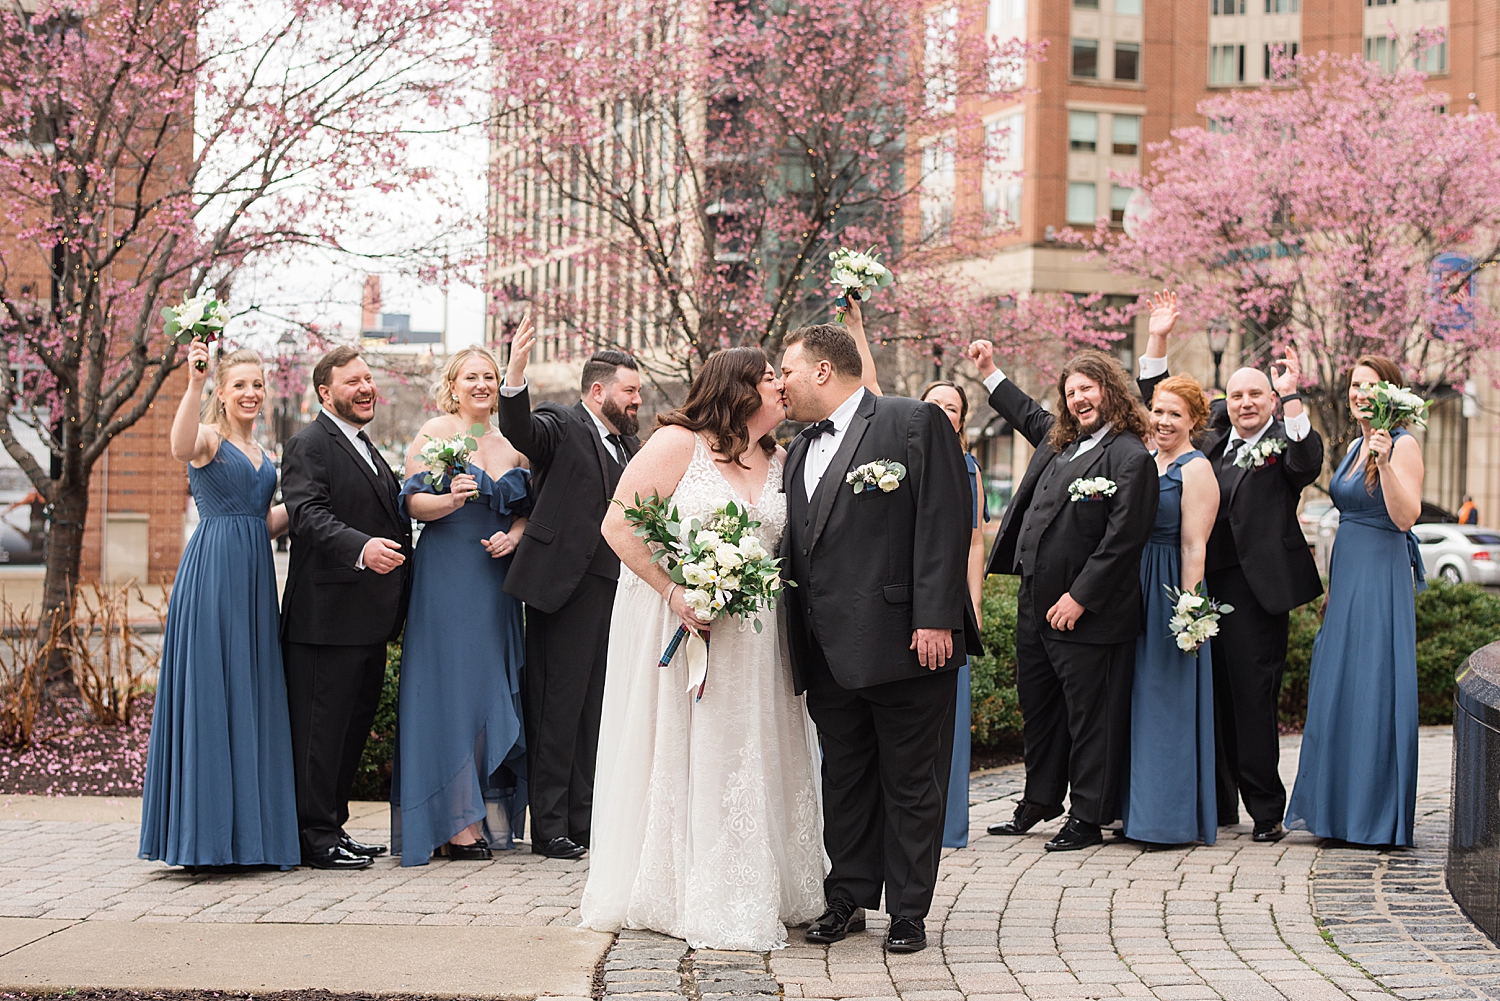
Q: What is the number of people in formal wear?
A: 11